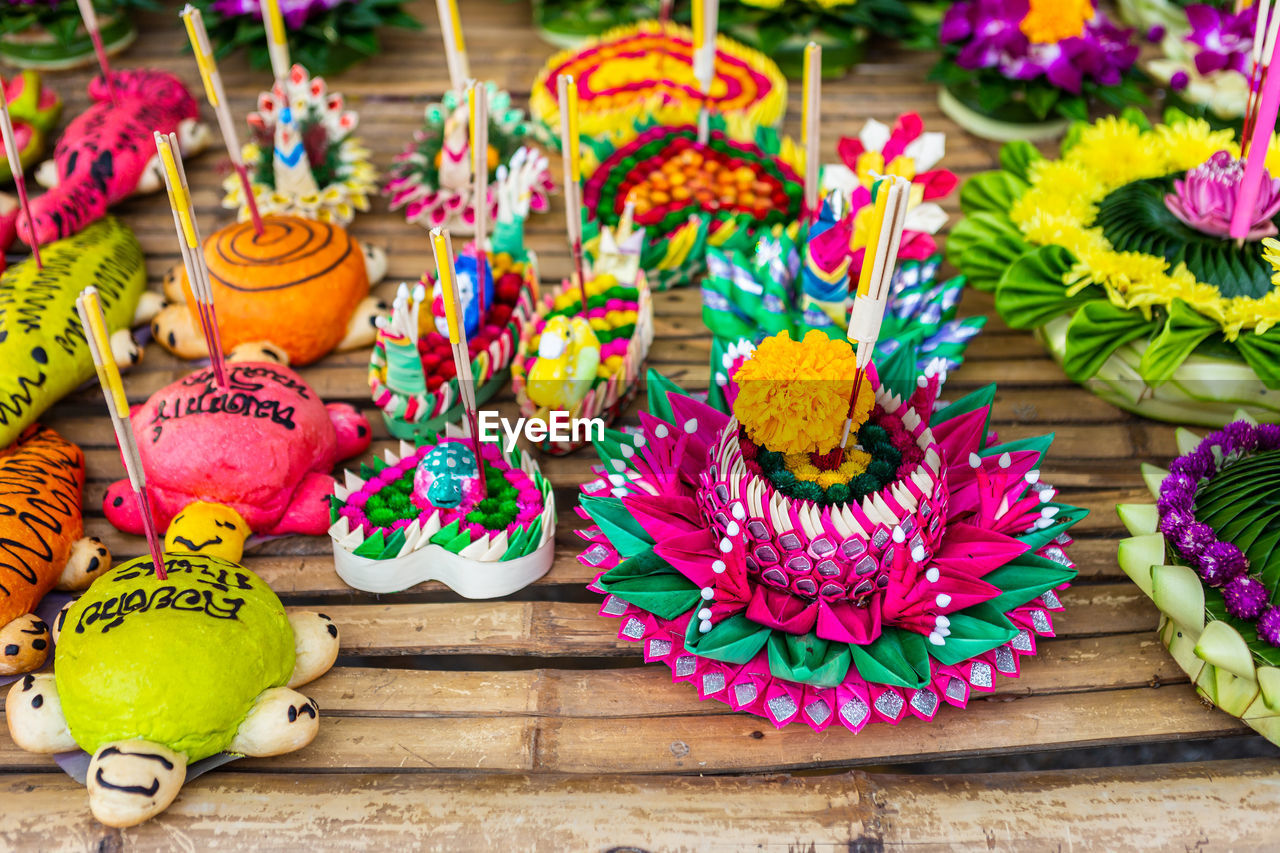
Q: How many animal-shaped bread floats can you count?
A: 6